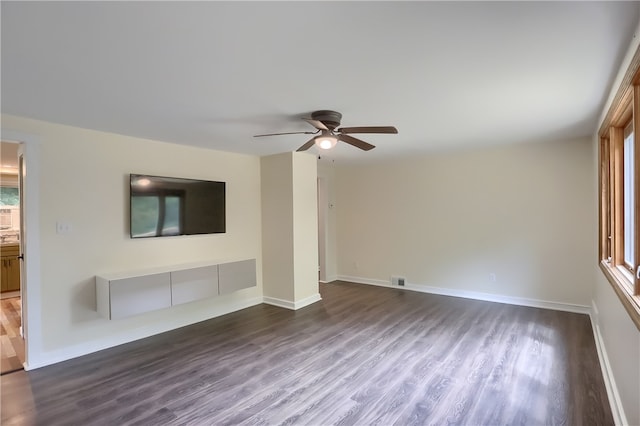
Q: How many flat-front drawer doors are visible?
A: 3